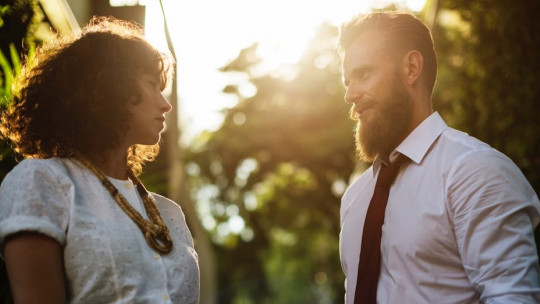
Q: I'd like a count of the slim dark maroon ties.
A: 1